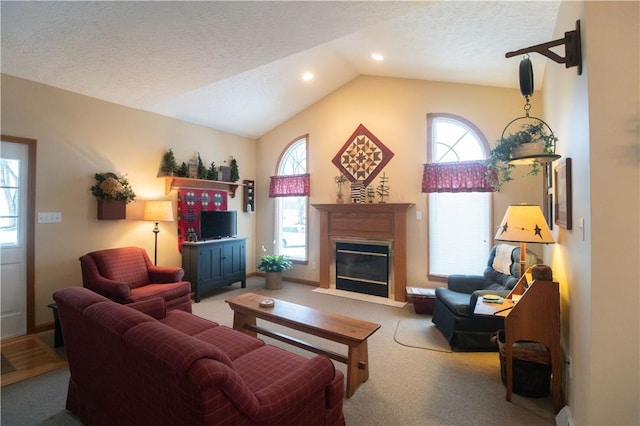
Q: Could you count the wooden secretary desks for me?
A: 1